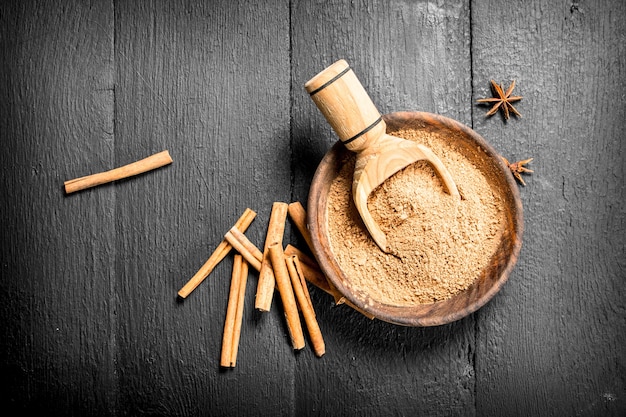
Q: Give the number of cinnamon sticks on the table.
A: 9